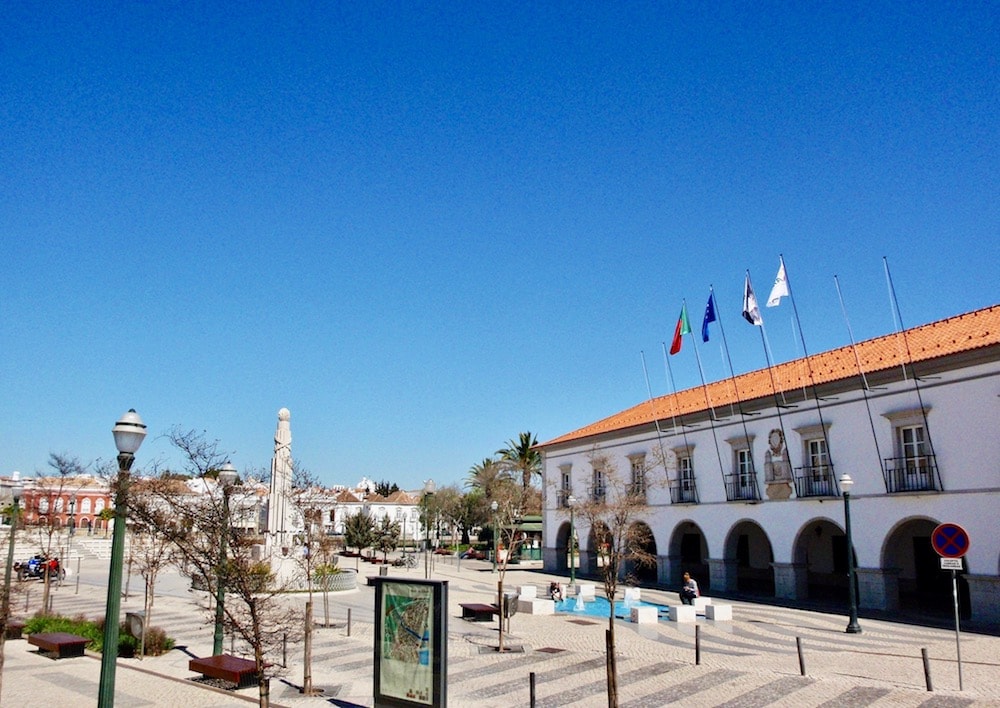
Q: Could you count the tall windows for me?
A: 7